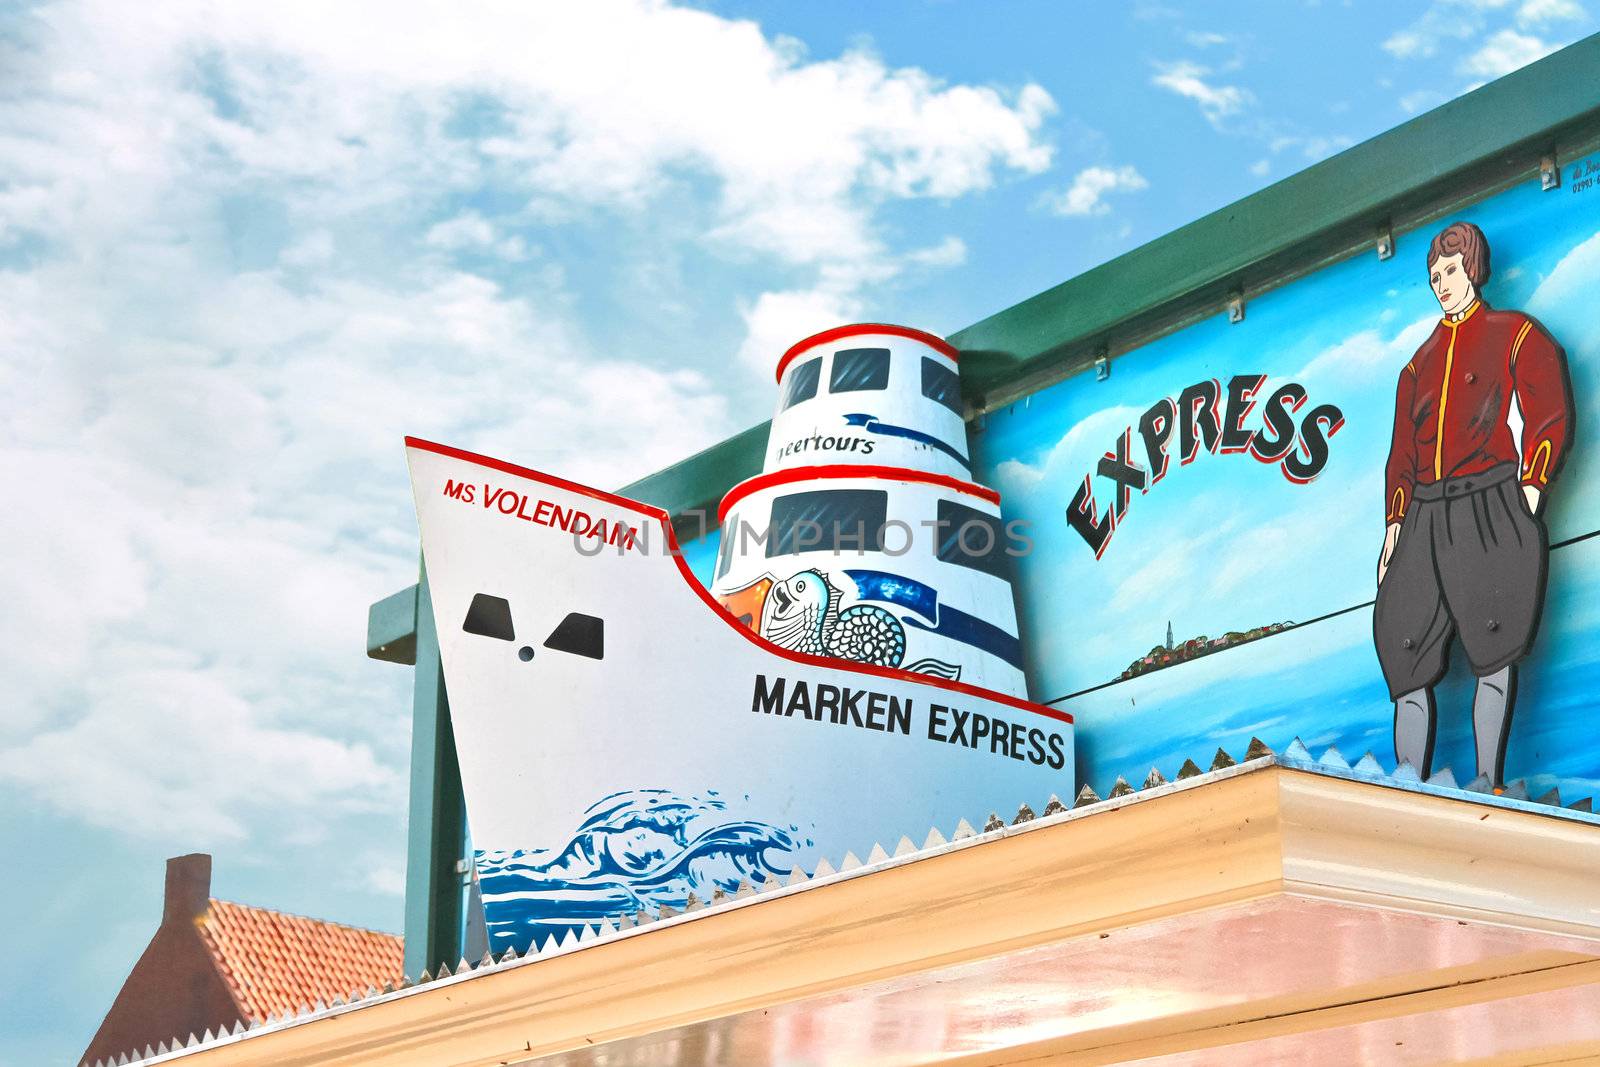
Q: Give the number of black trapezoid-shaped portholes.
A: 2